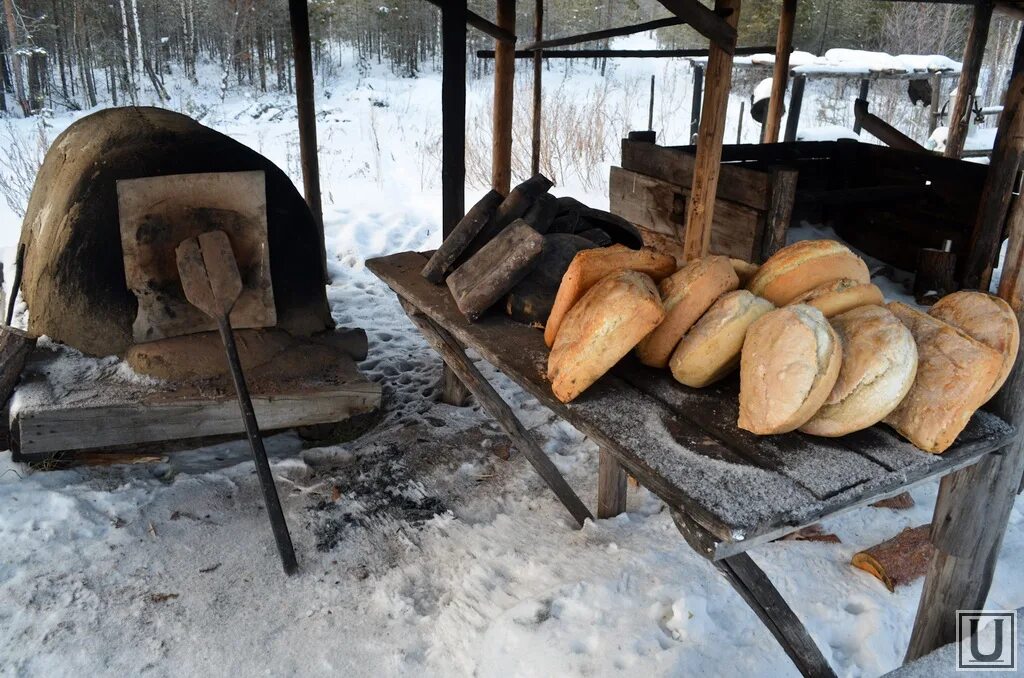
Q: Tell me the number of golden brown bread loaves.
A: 11